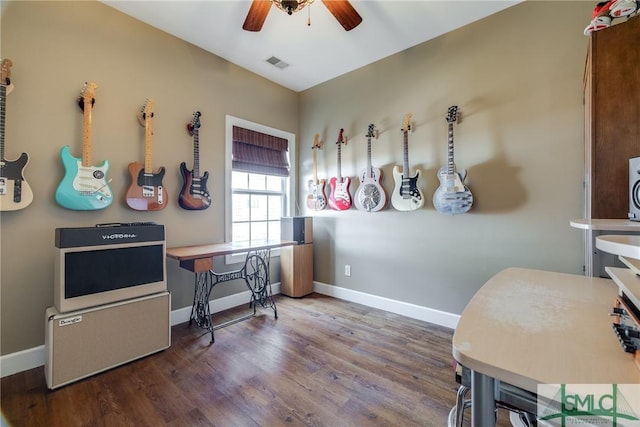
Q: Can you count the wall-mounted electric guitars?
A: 8